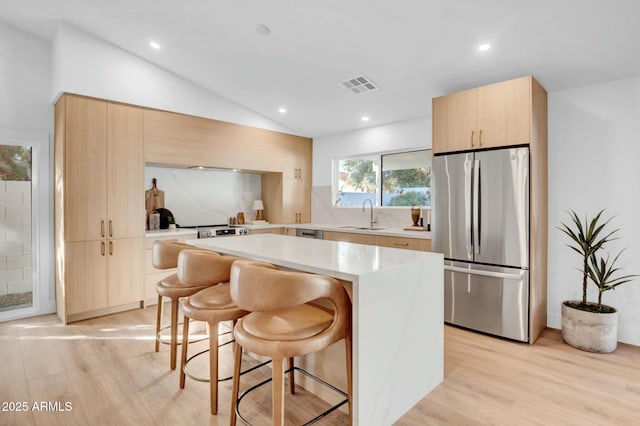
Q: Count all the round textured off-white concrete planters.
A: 1